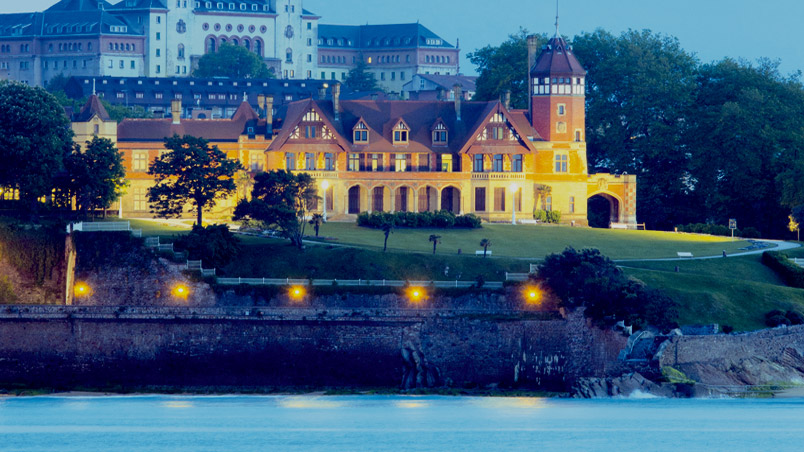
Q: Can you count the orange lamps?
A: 5